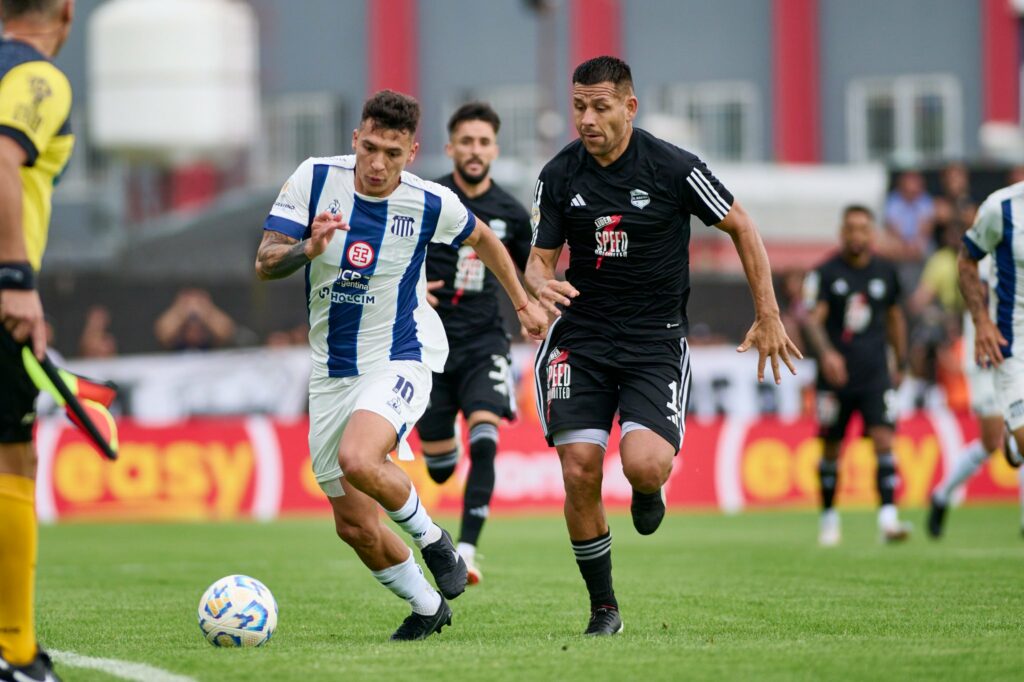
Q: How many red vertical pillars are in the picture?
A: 4